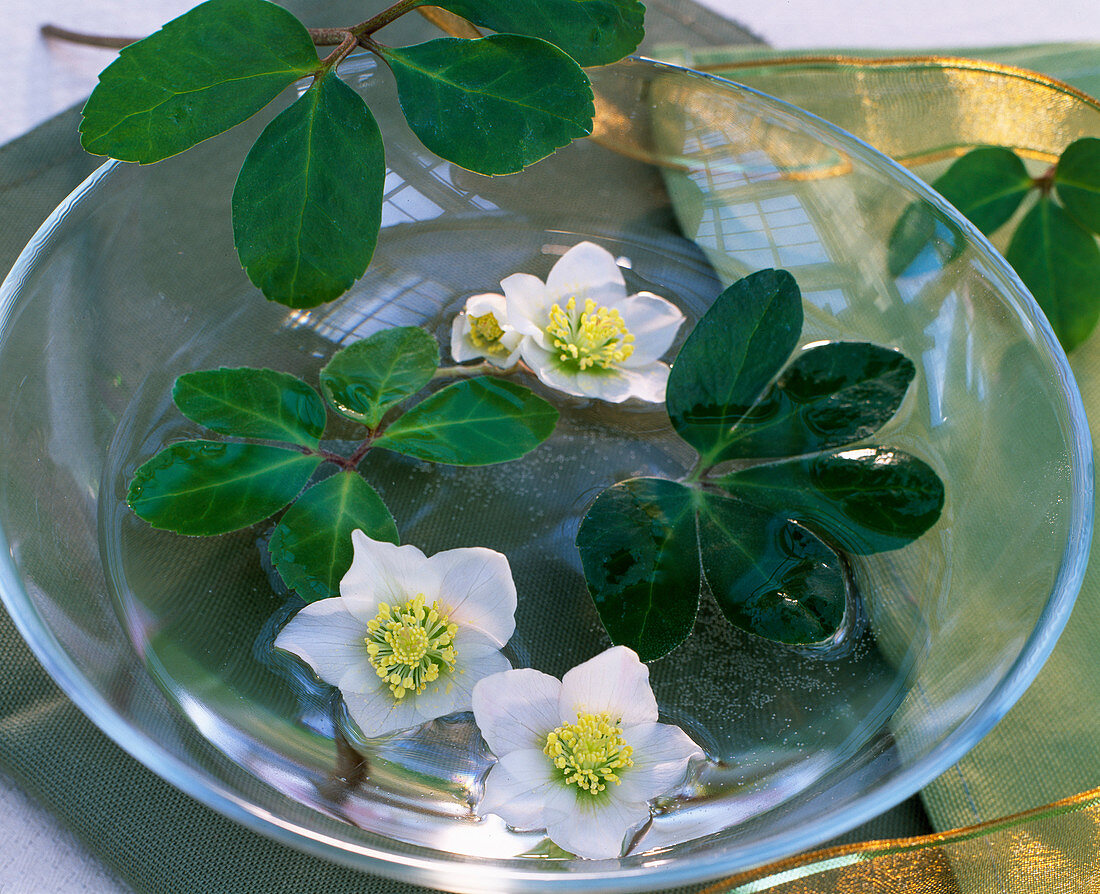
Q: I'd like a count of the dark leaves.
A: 5